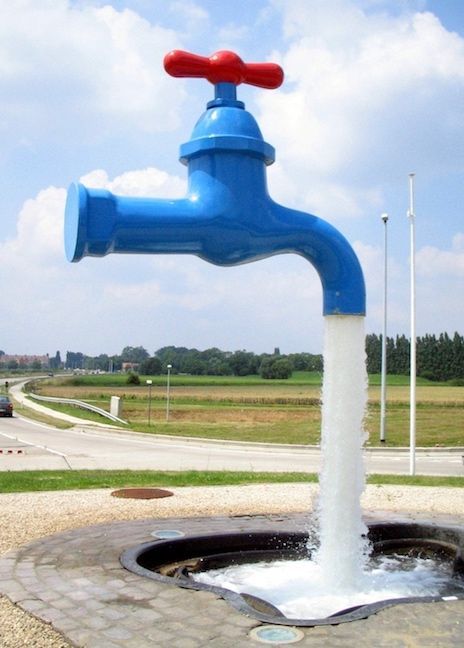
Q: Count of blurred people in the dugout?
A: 0